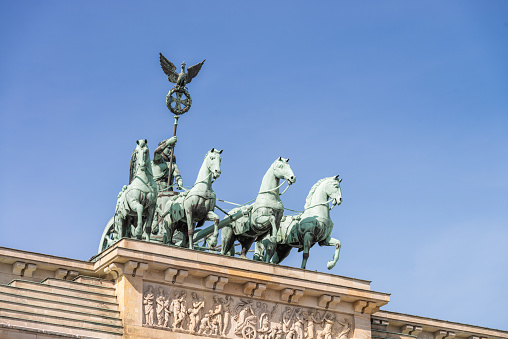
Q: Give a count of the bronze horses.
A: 4